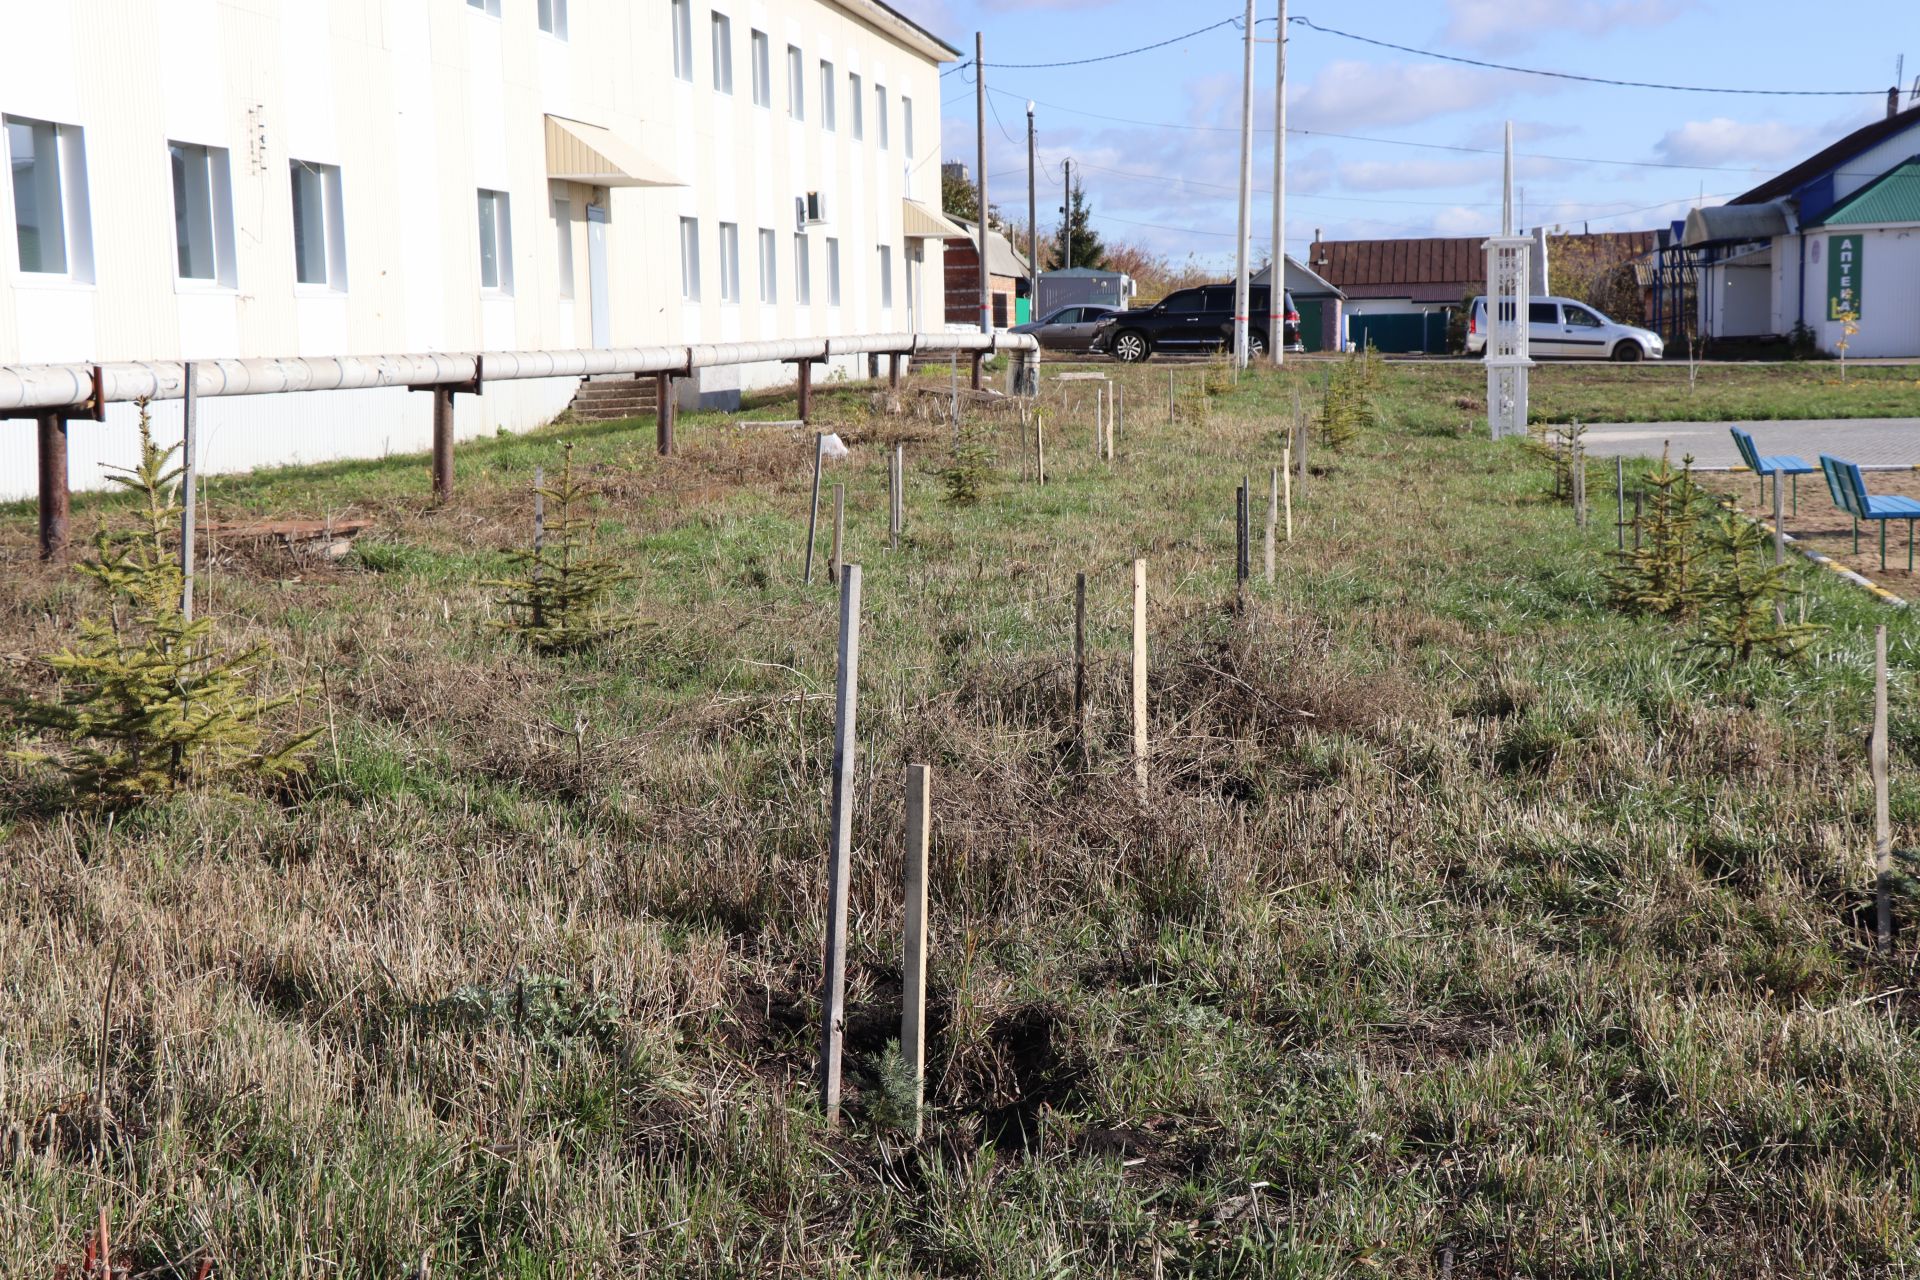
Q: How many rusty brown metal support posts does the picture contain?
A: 6